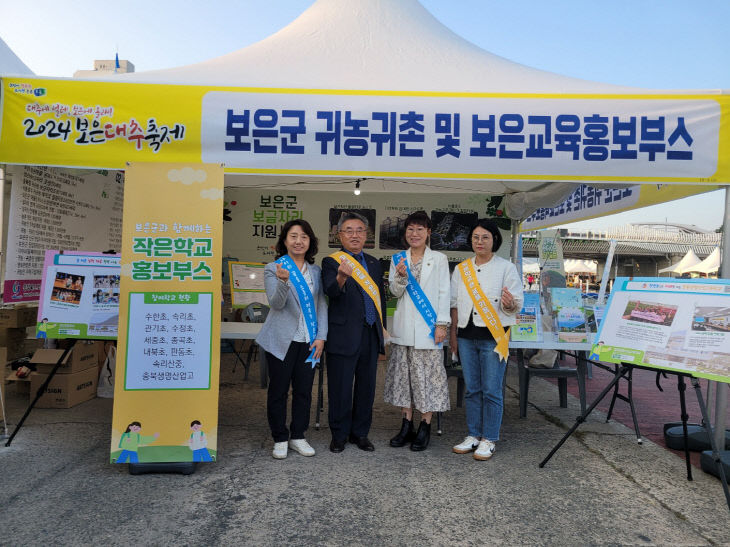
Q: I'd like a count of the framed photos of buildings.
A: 3